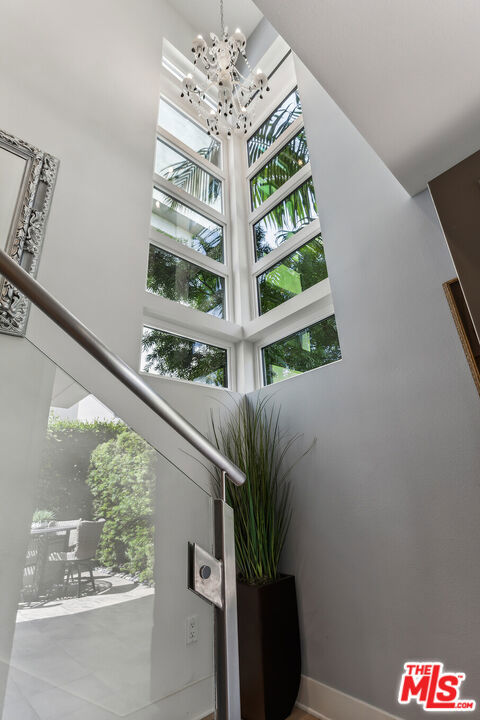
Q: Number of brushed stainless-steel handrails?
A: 1